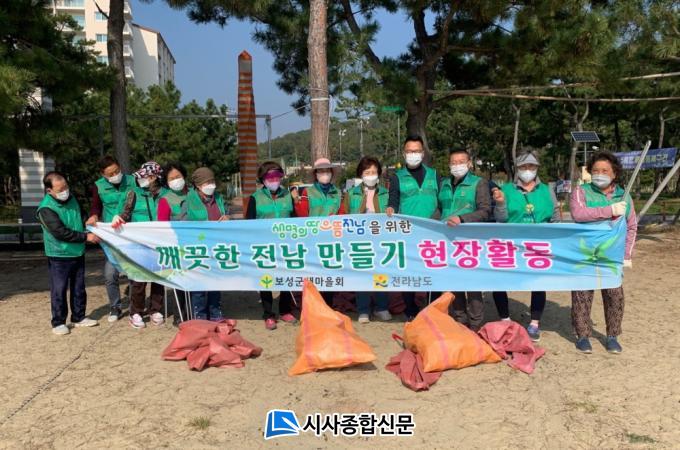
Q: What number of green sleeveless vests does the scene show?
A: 12